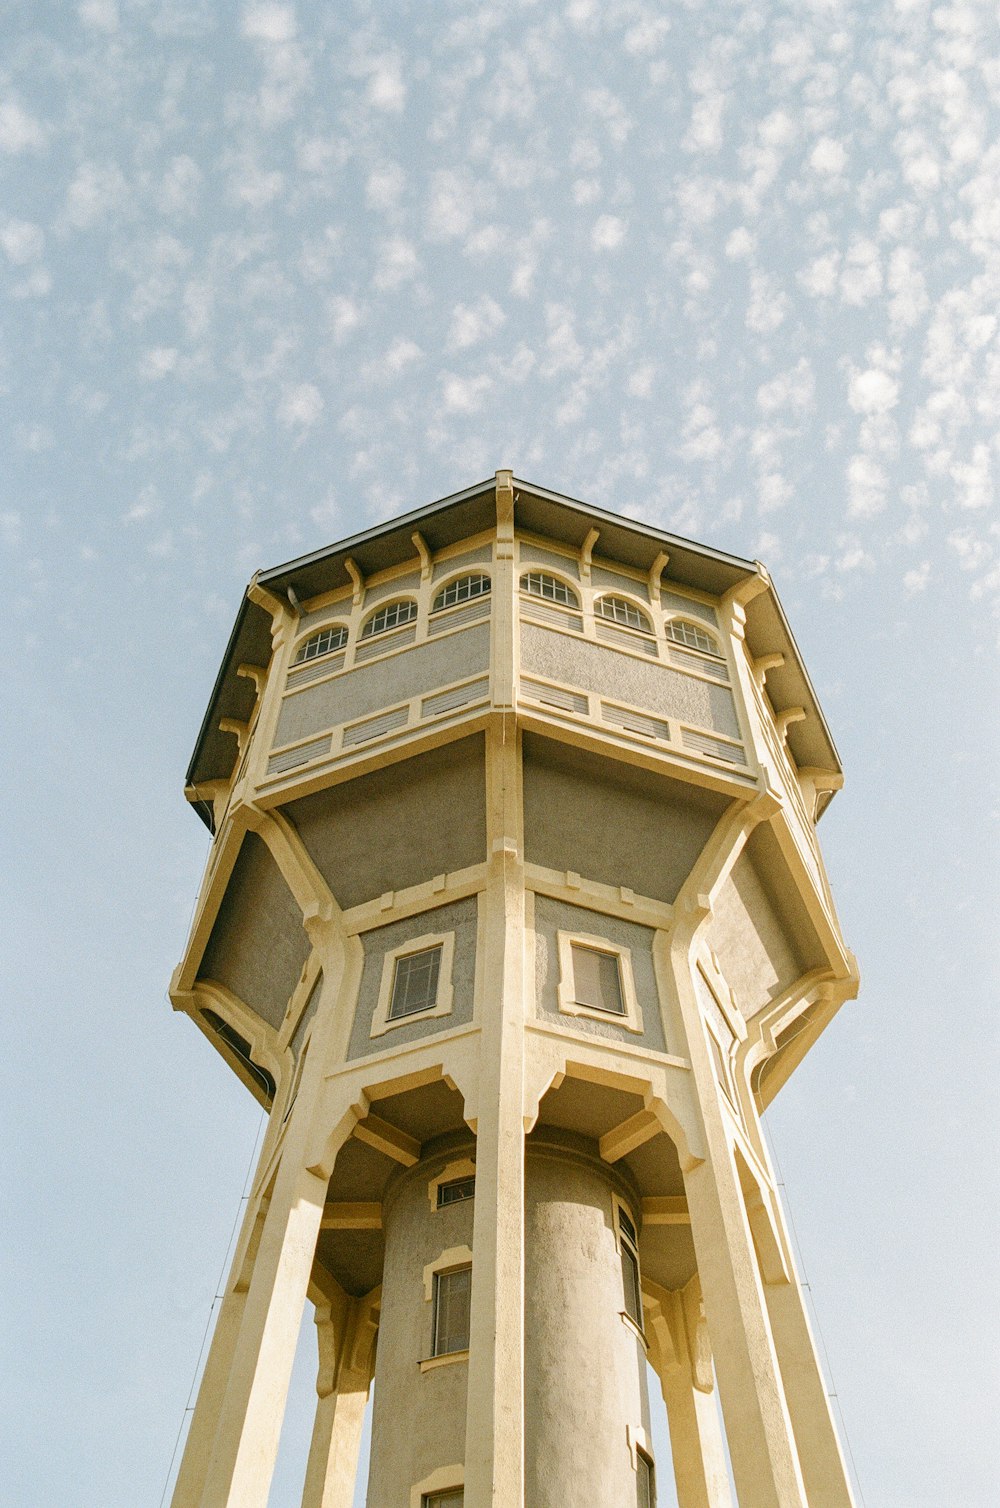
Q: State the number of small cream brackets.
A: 8